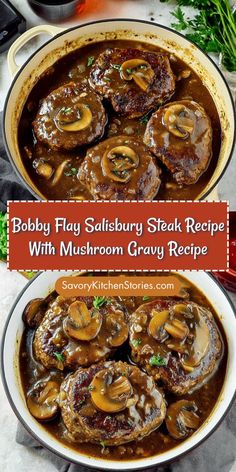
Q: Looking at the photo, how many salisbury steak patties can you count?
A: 7